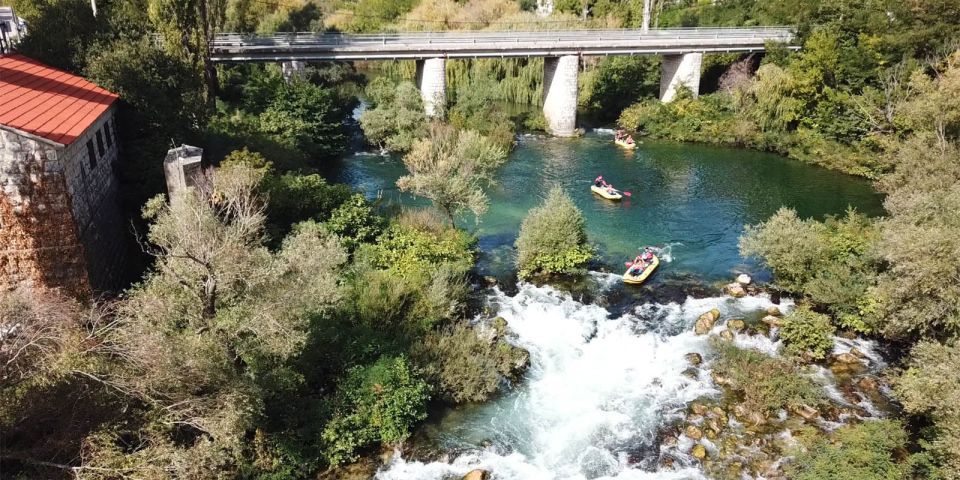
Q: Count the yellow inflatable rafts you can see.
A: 3